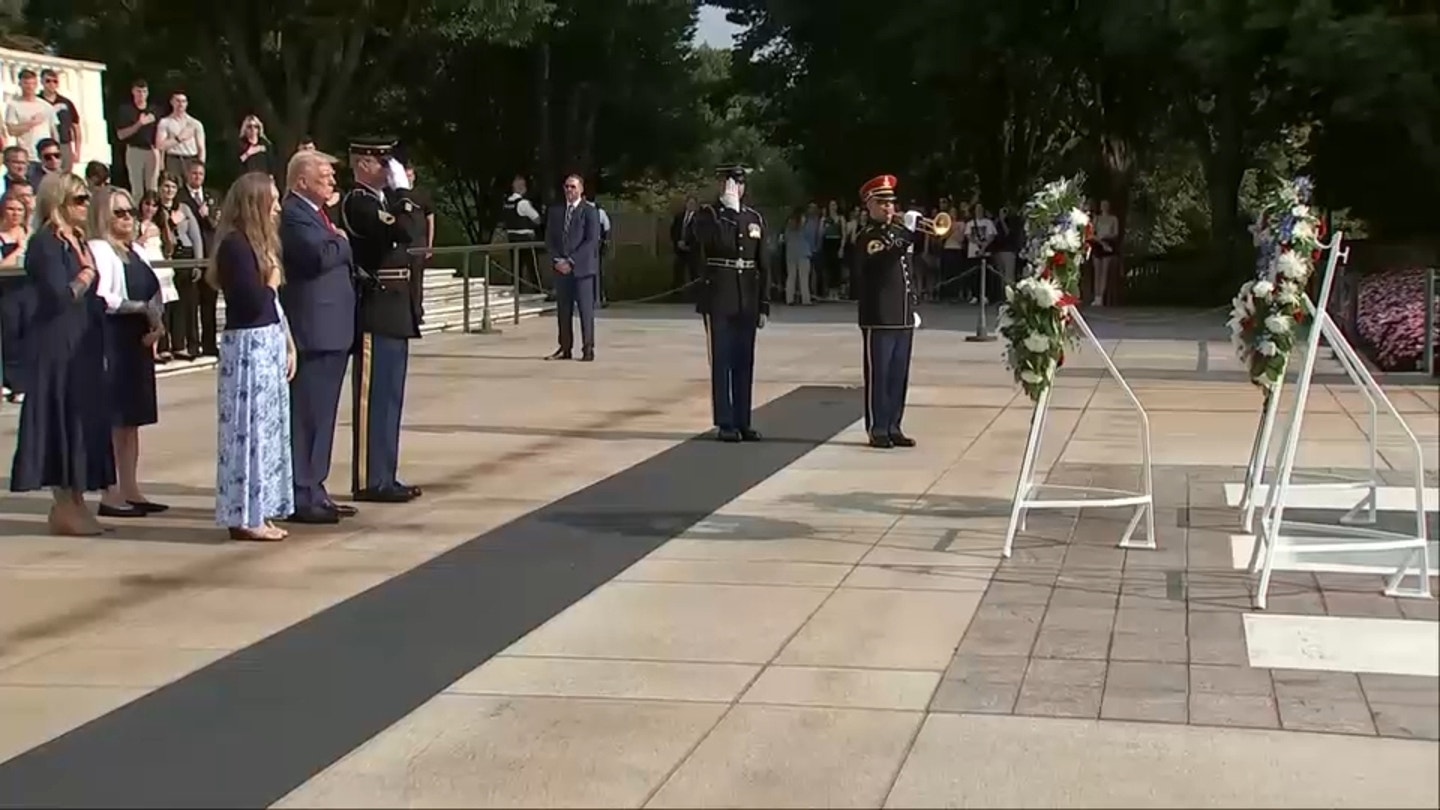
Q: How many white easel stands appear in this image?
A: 3